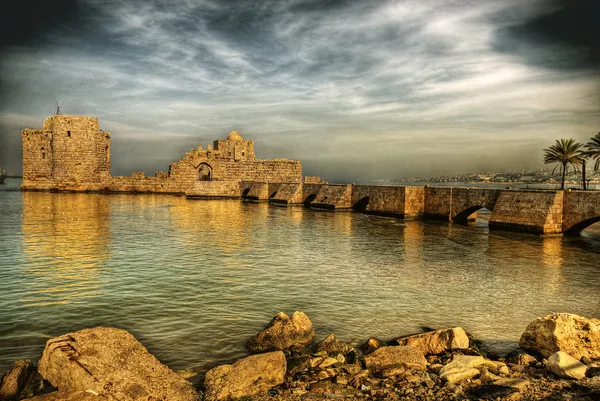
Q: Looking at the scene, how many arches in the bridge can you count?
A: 6